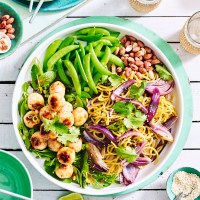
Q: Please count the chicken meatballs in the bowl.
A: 15